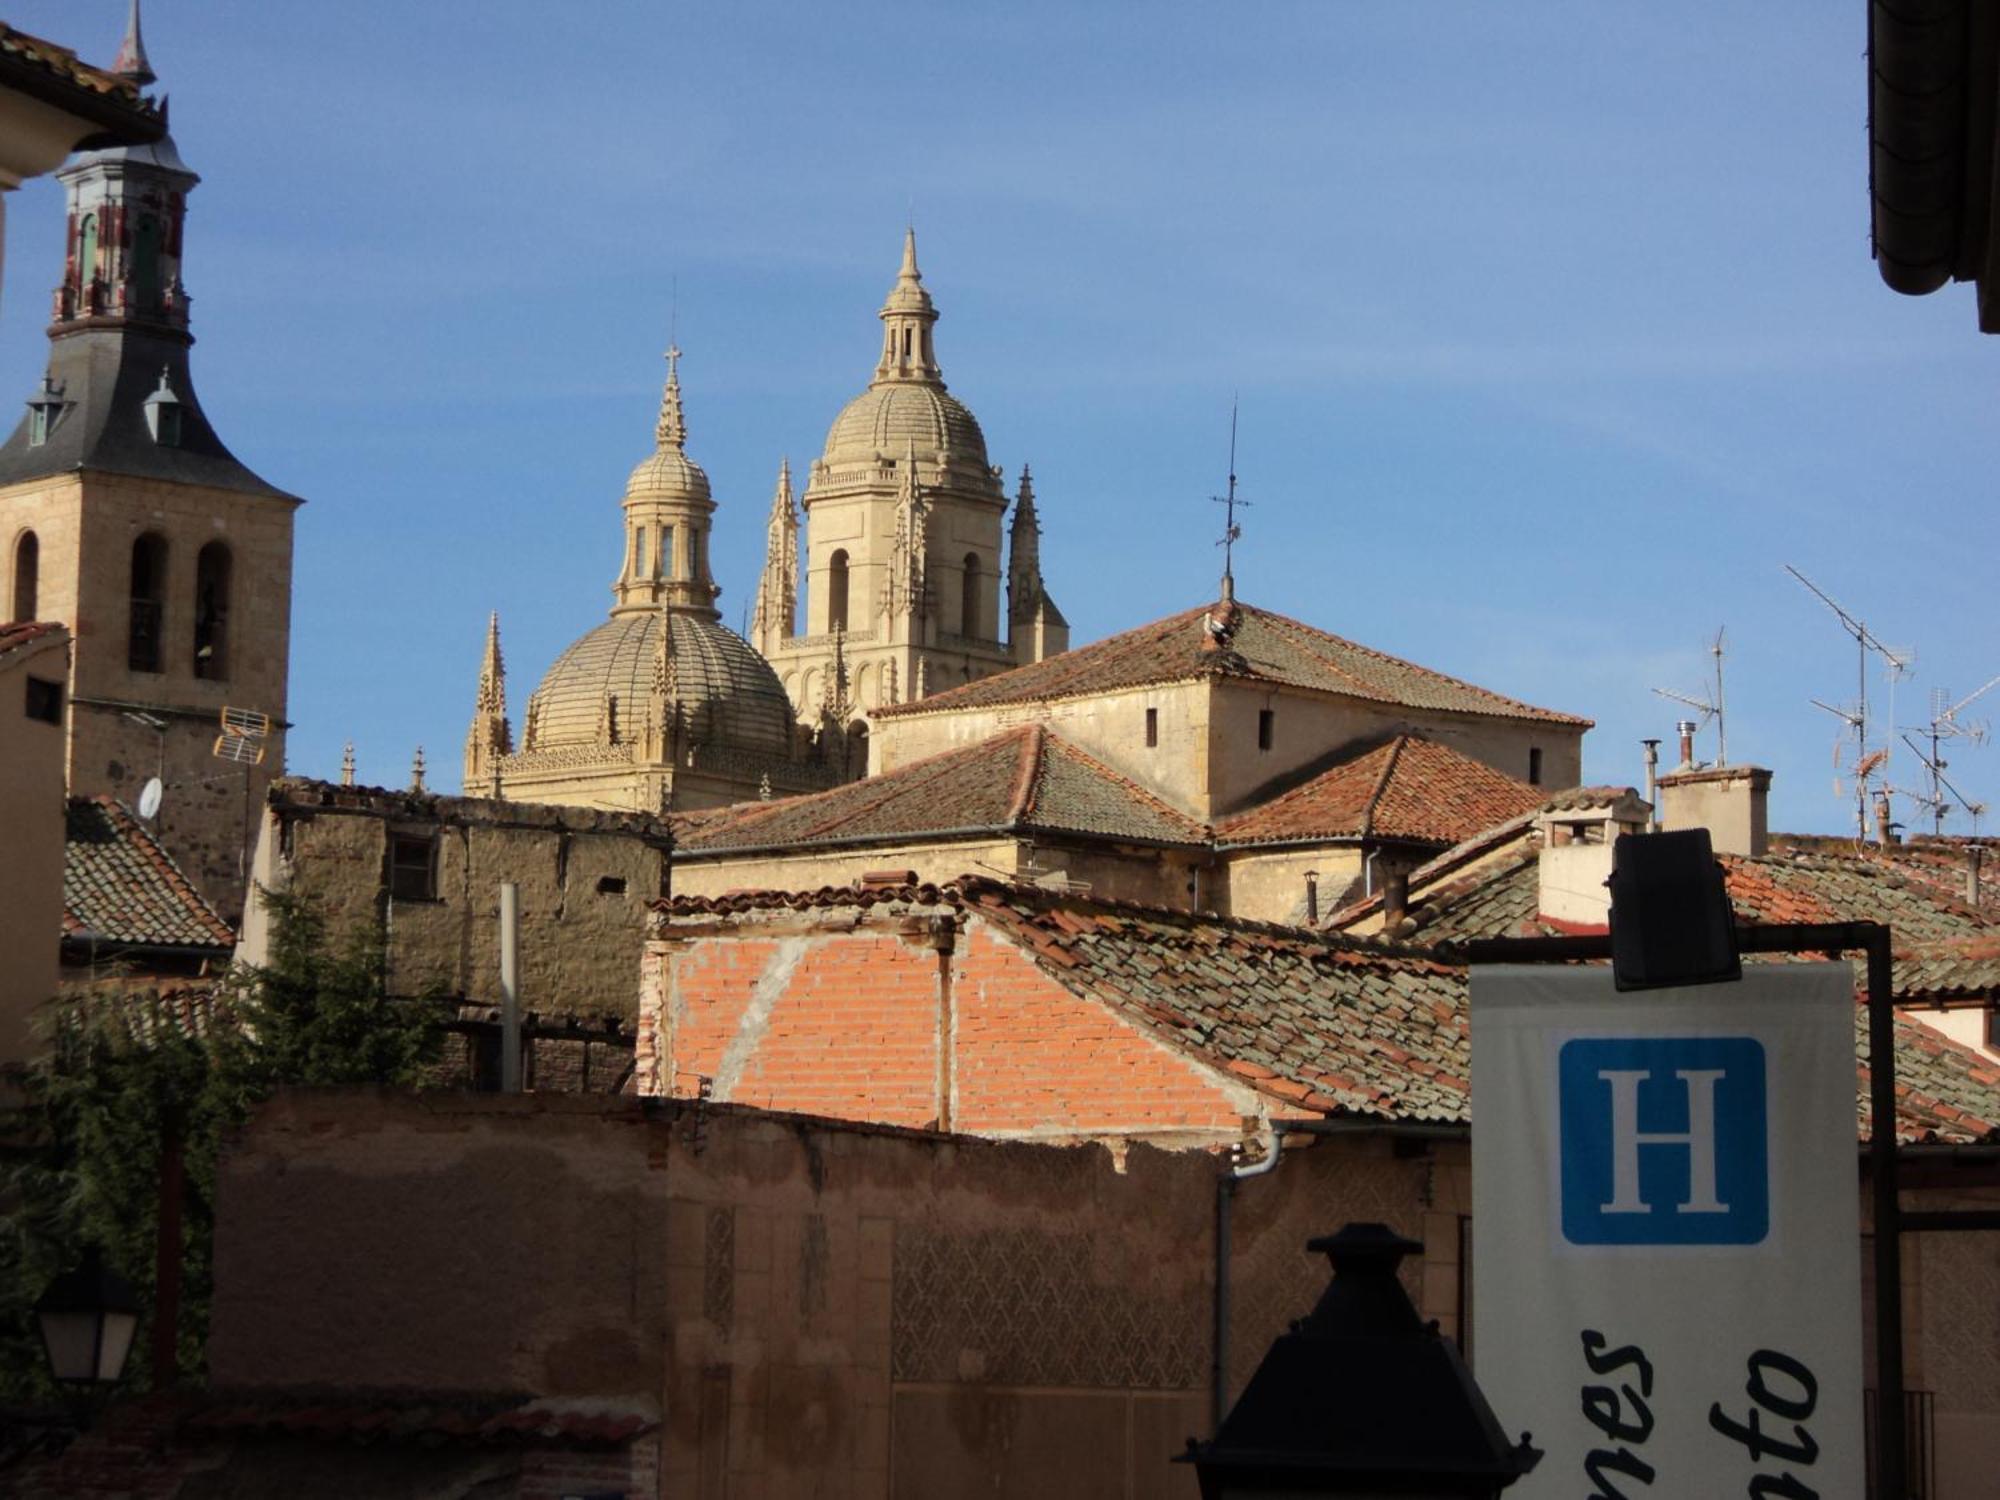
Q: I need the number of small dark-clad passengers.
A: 0